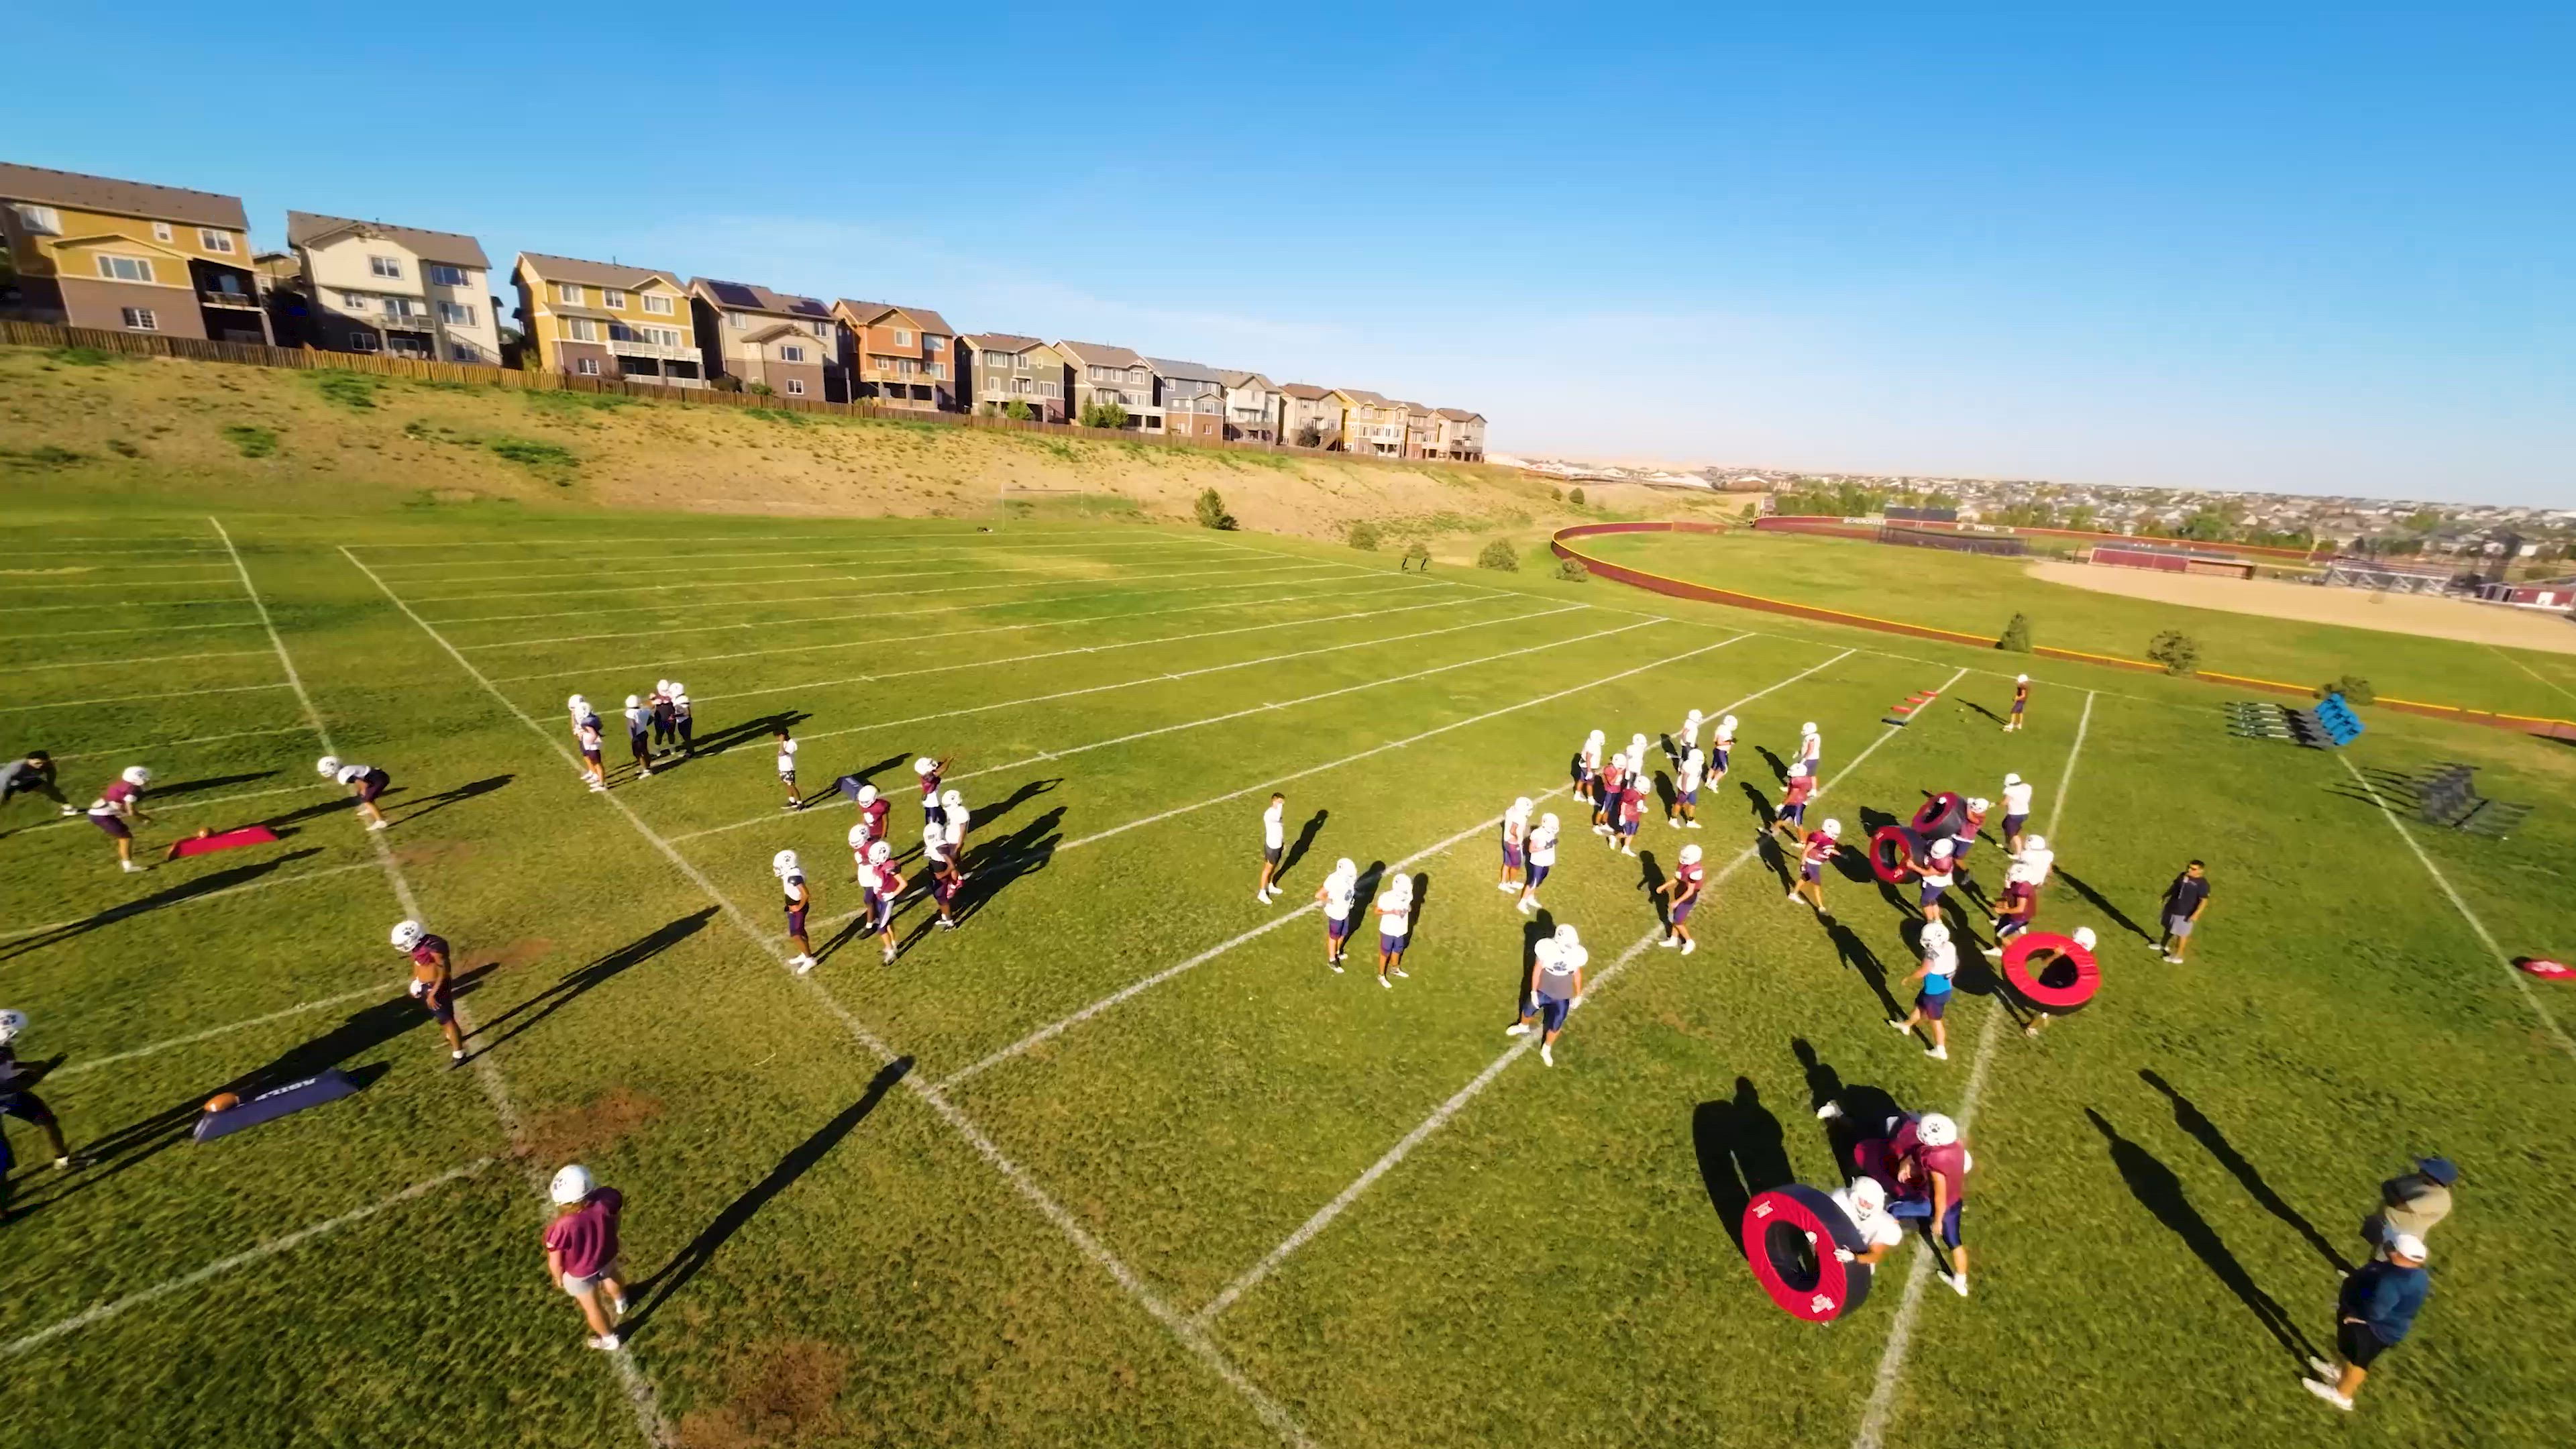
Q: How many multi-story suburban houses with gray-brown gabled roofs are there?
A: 13